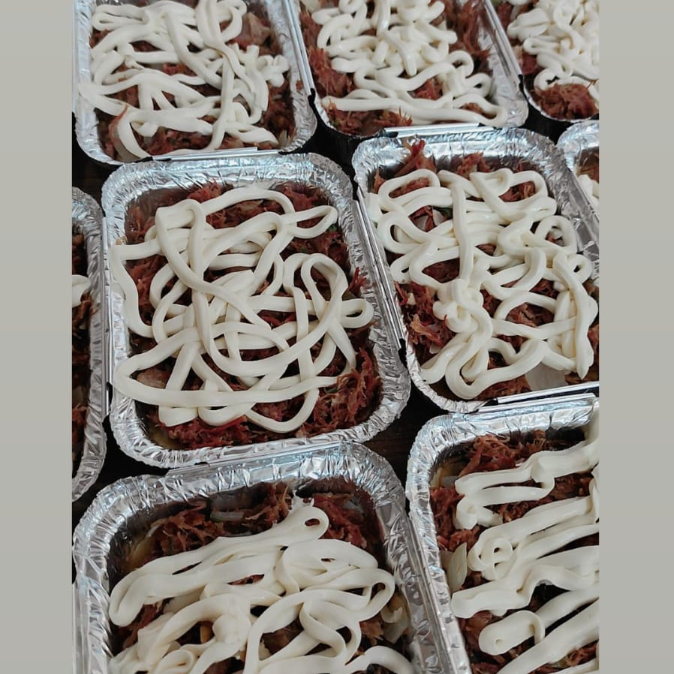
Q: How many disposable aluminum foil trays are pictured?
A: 9